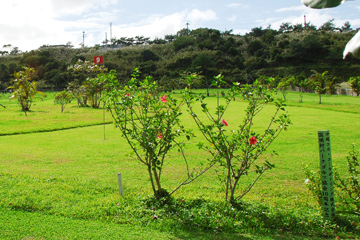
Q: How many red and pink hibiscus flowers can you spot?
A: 5